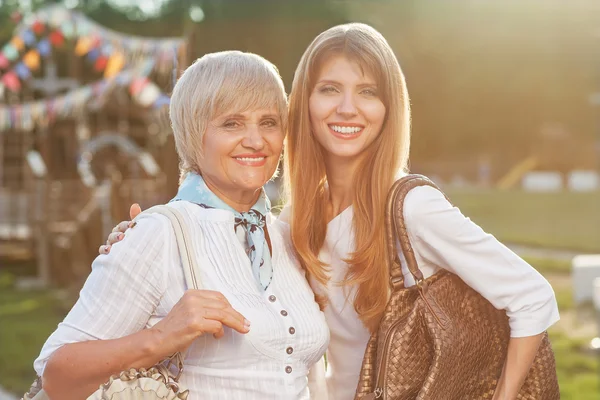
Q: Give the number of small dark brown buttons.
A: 5